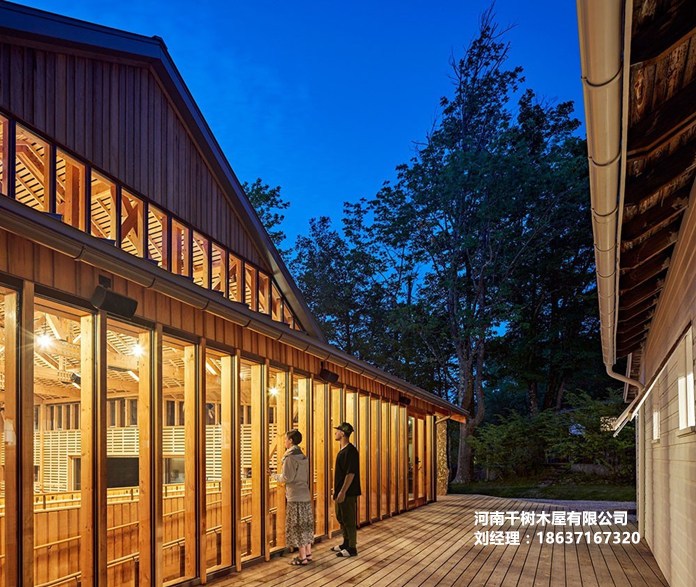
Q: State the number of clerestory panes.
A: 15